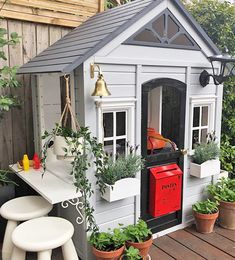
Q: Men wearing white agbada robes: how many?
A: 0